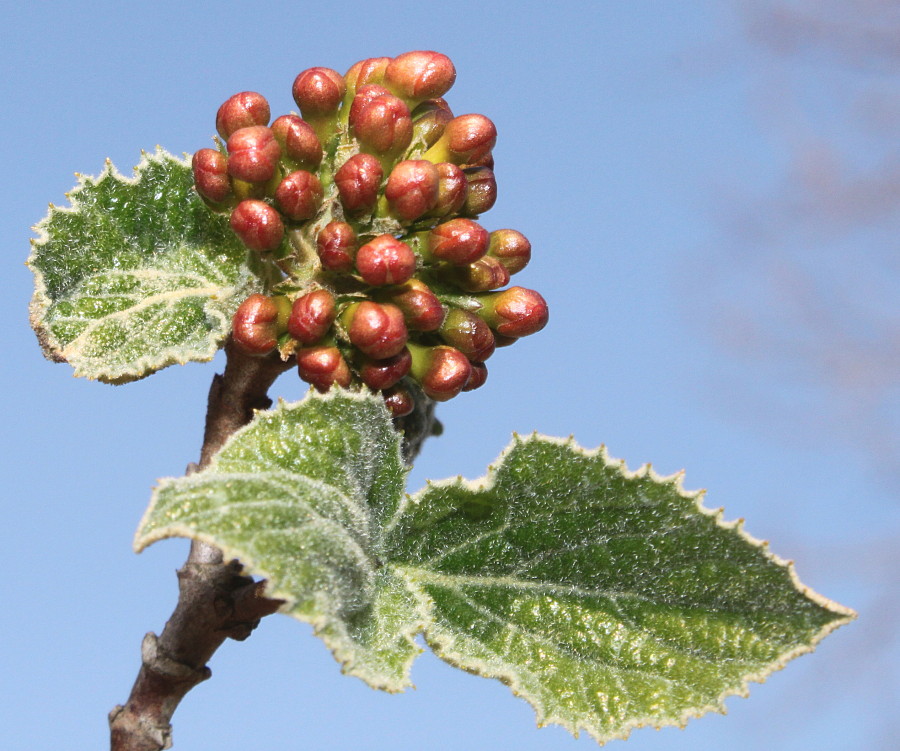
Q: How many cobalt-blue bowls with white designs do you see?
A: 0